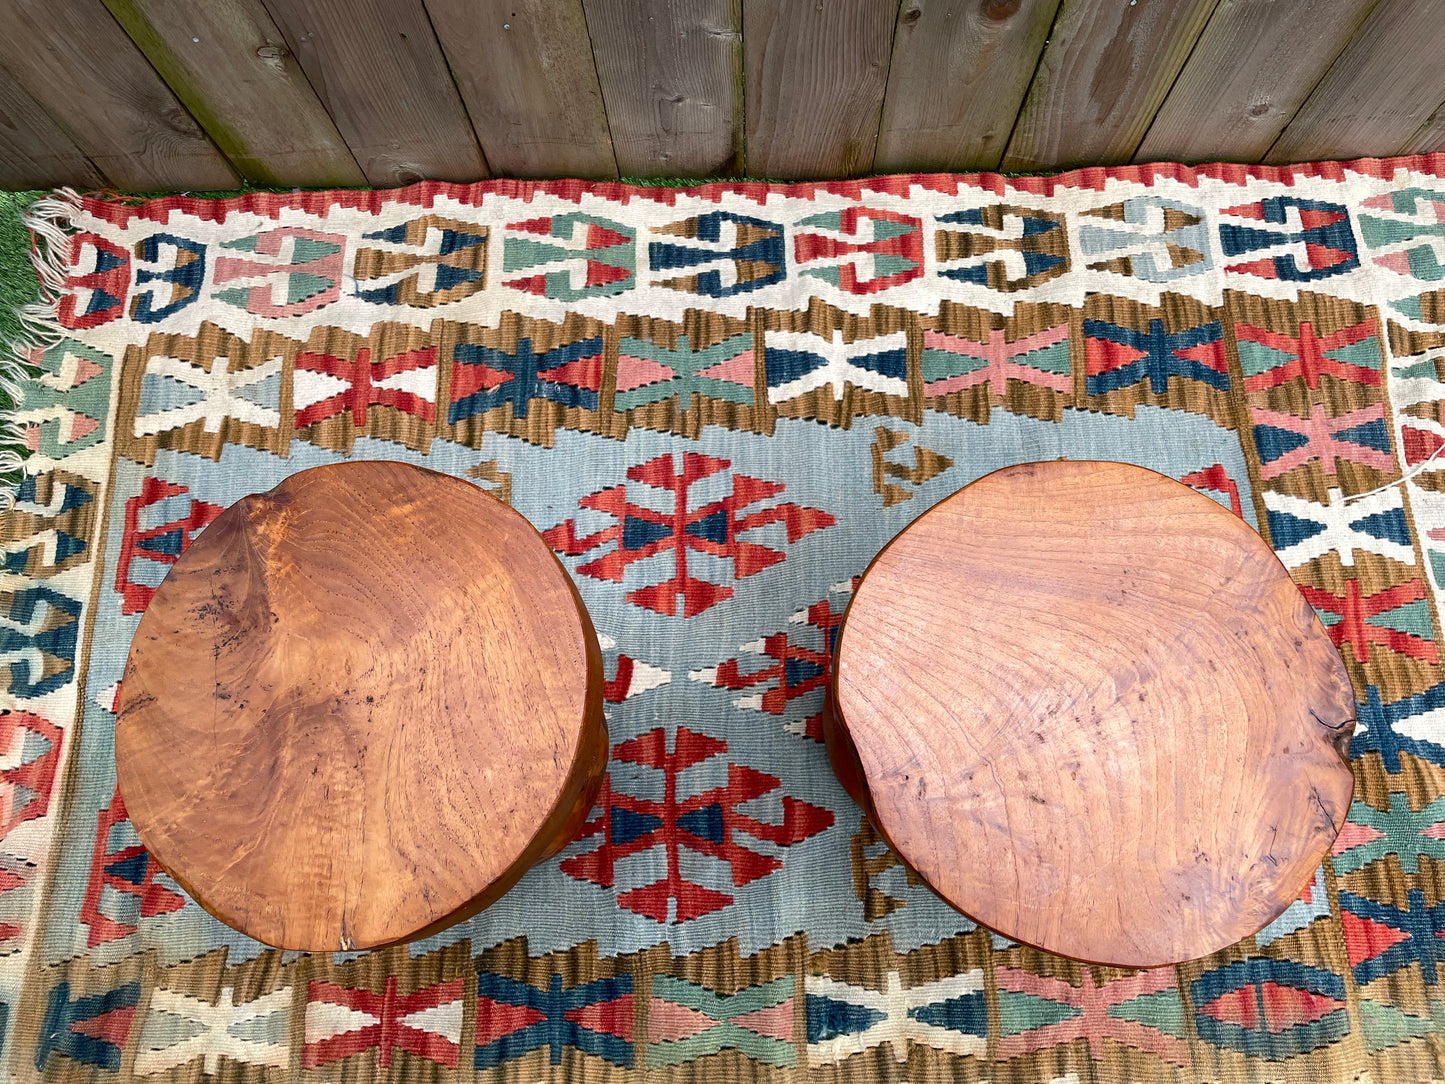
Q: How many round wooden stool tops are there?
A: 2